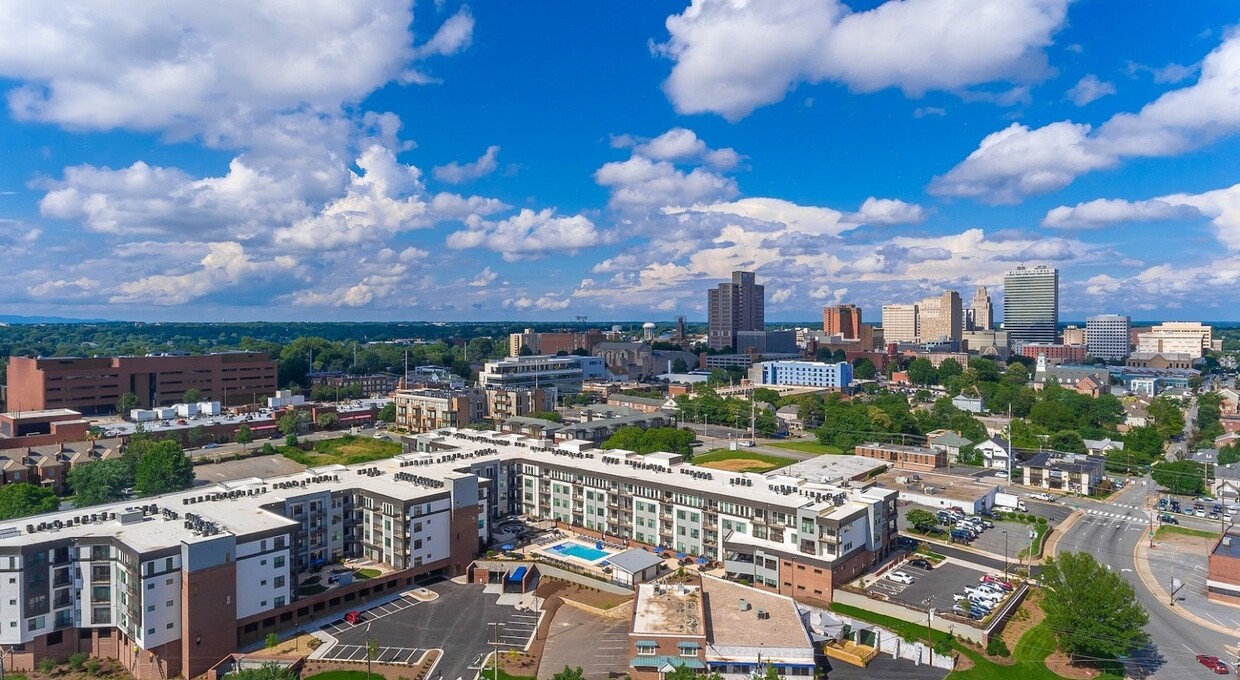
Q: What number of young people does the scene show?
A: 0